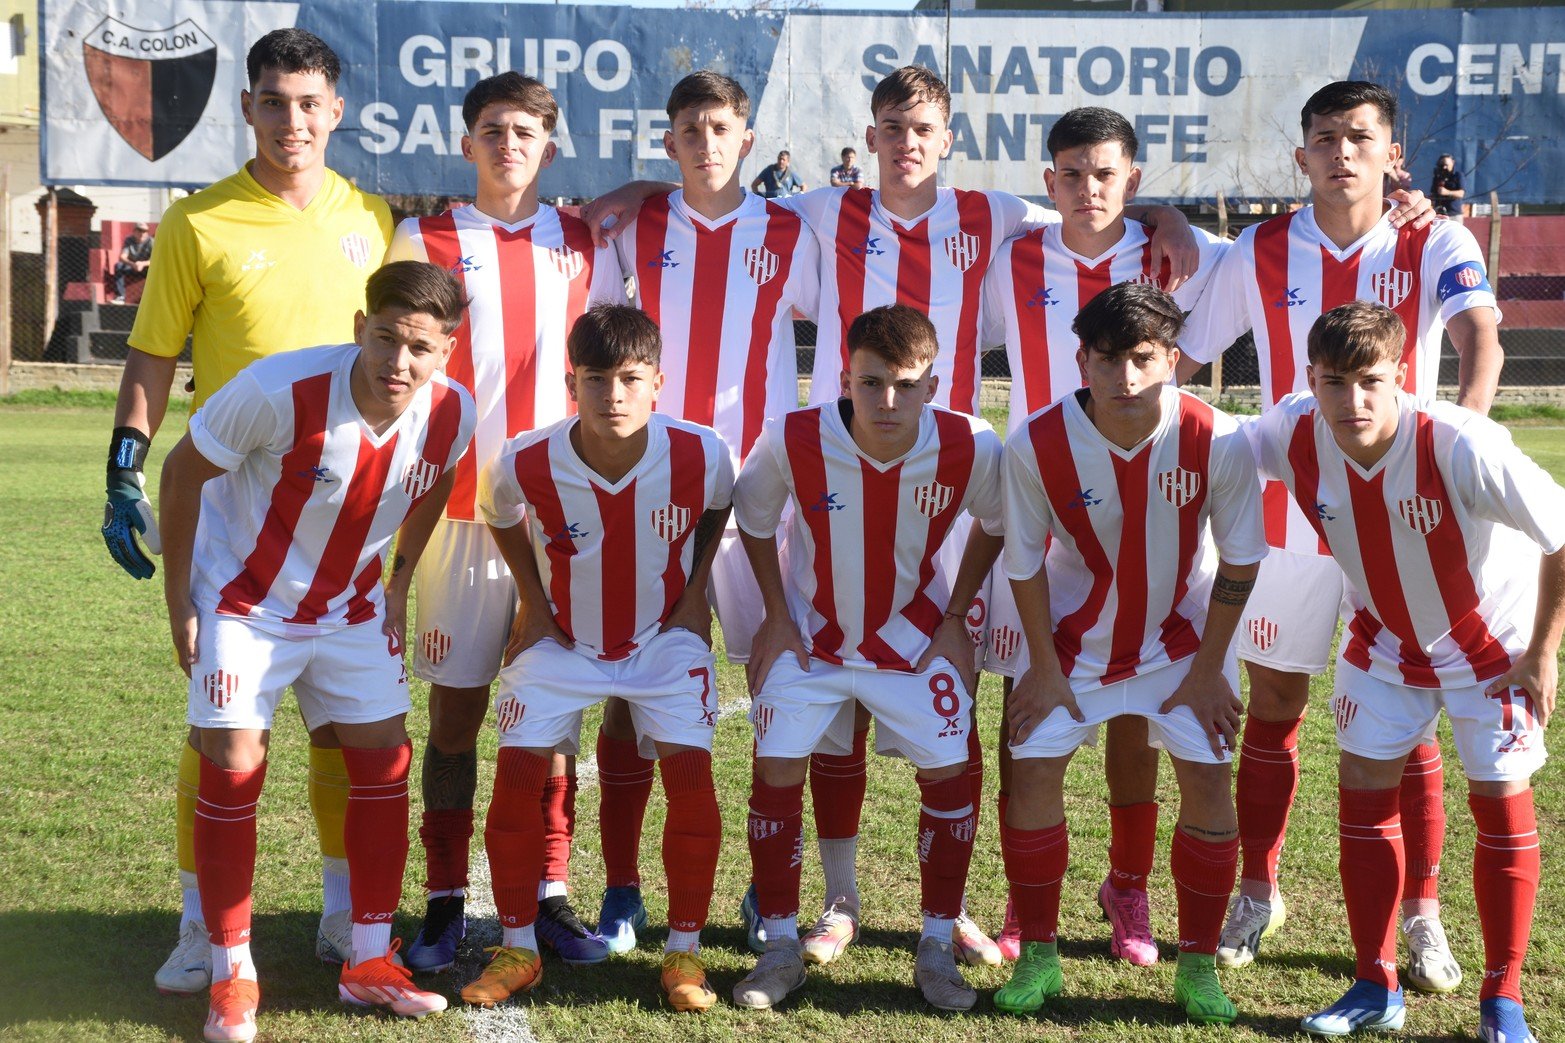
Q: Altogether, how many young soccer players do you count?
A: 11